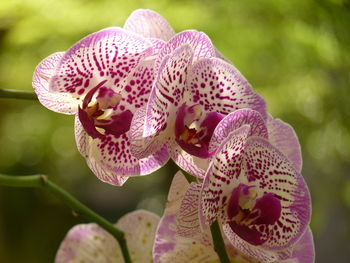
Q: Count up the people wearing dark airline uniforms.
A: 0